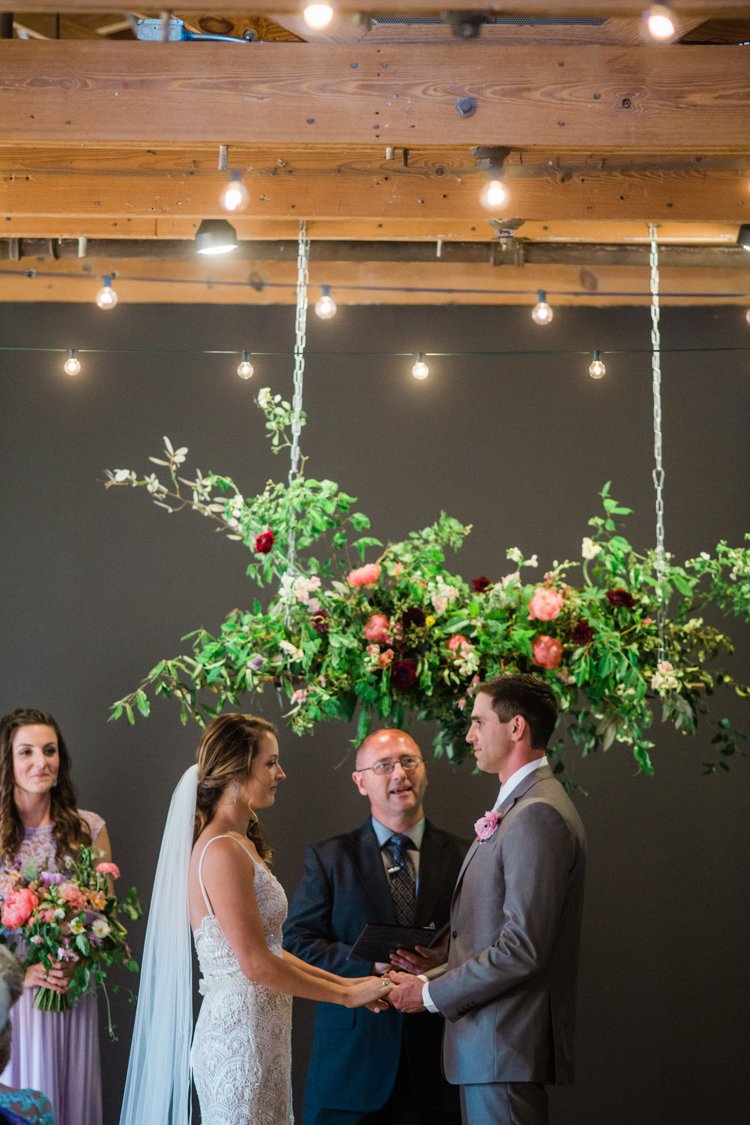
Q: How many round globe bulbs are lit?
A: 11